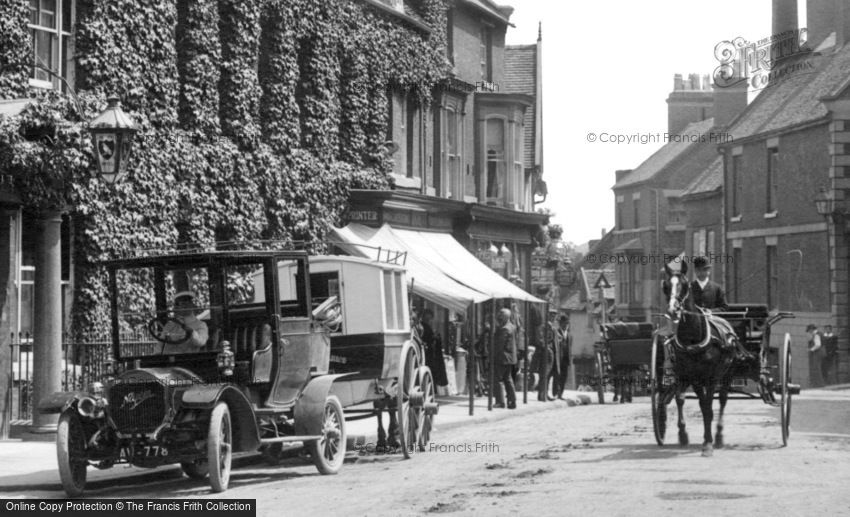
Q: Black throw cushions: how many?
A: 0